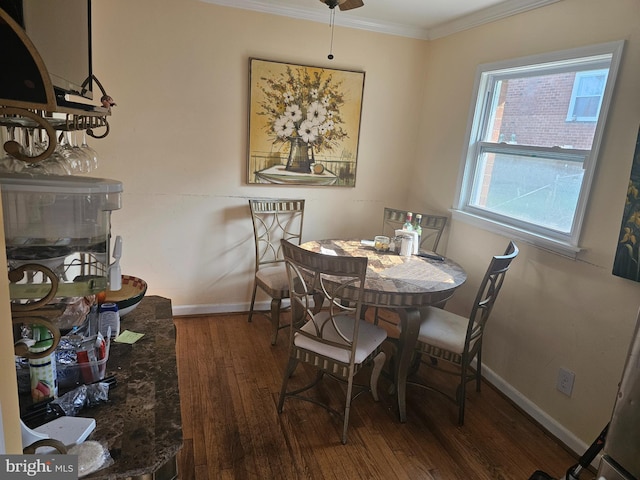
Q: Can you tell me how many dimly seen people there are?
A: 0